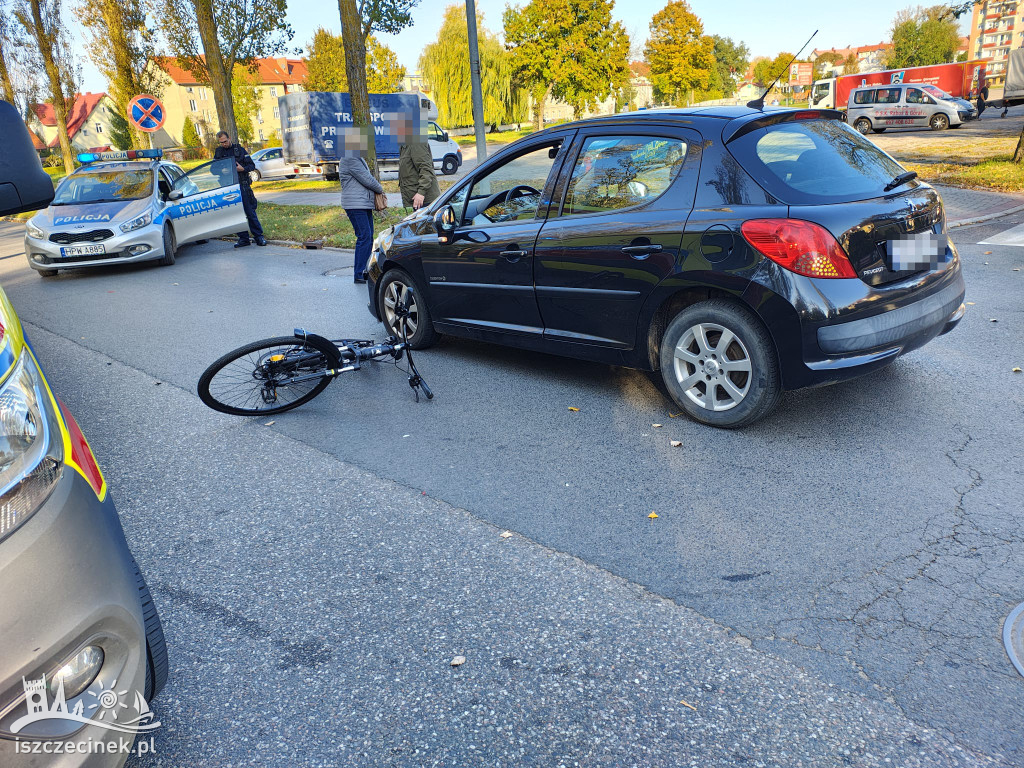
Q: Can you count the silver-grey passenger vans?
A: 1